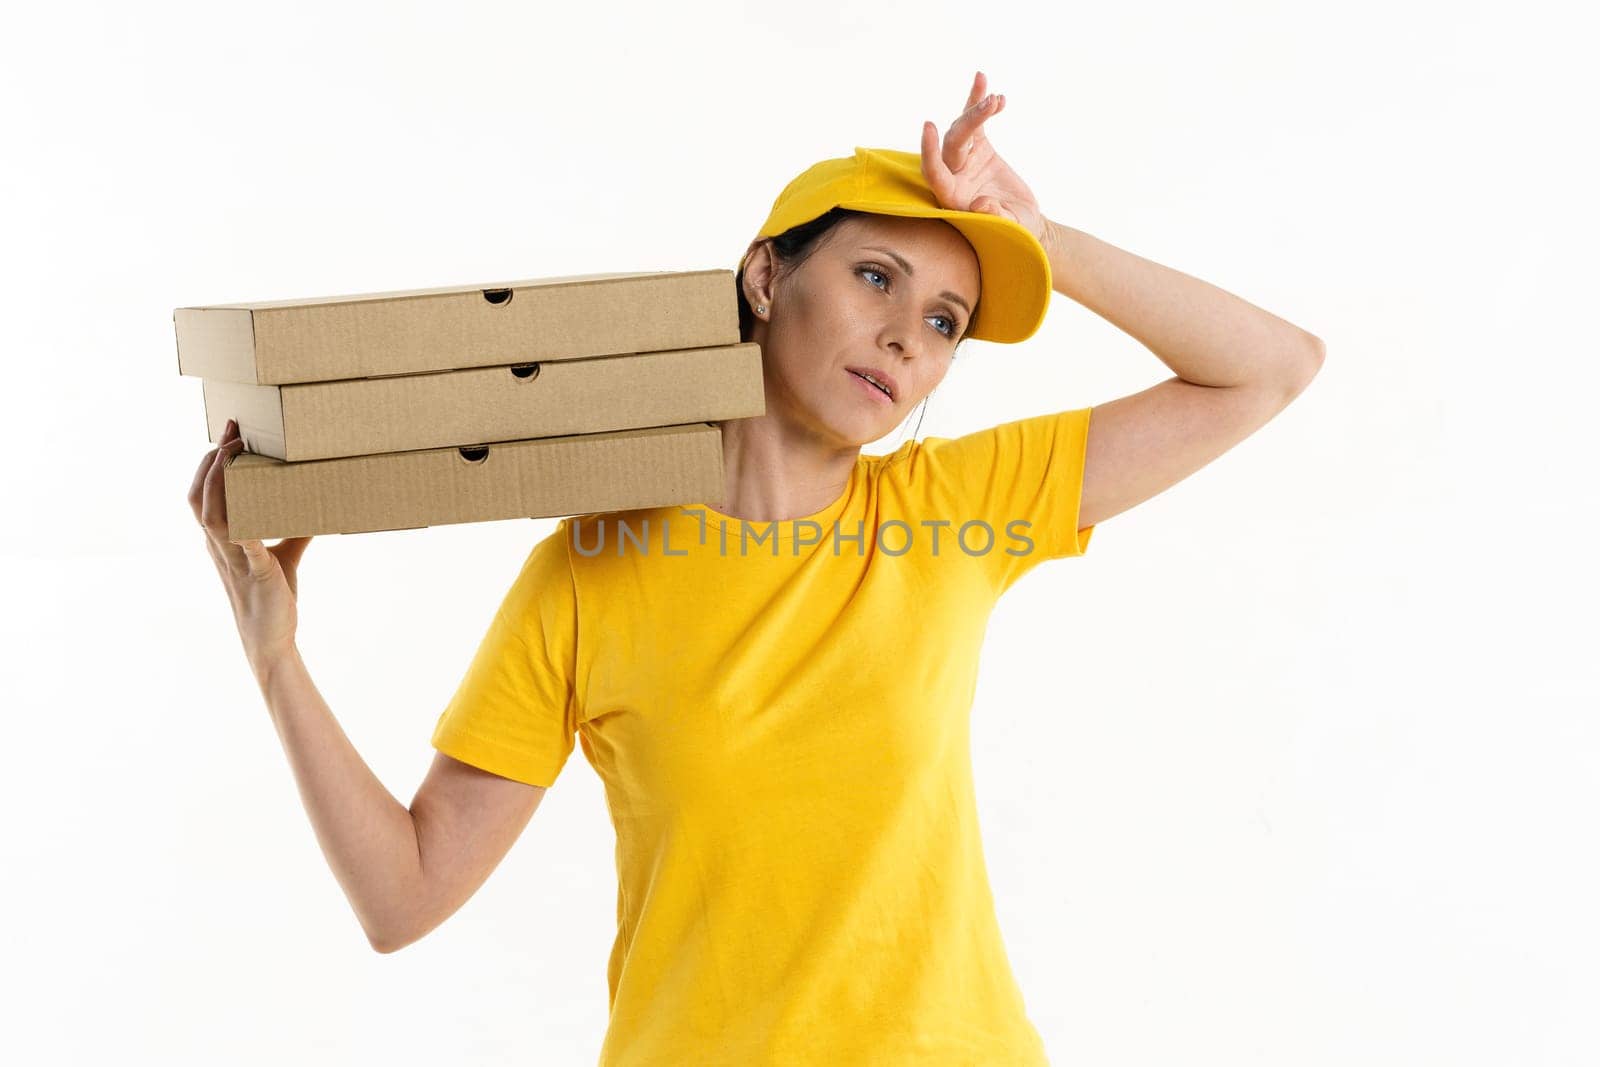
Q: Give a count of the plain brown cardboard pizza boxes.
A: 3